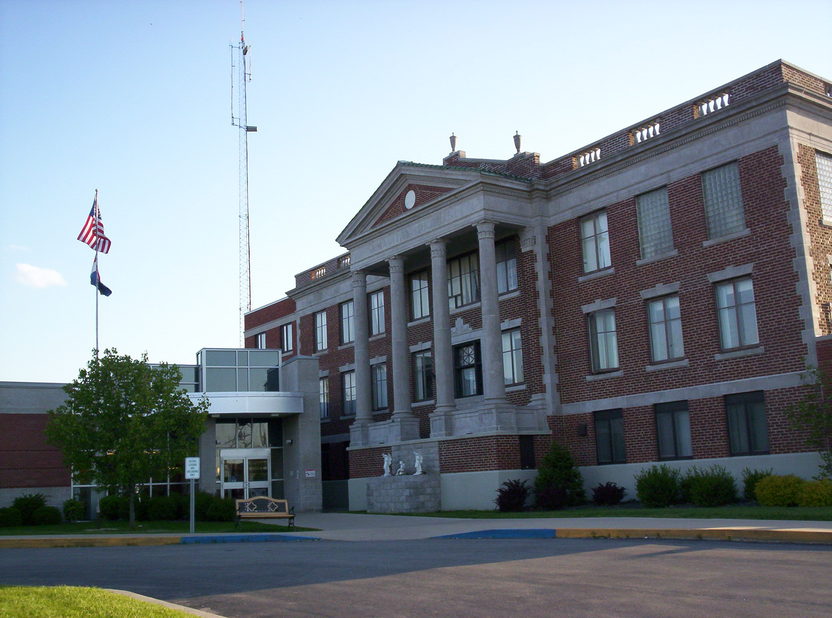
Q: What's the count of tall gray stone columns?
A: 4